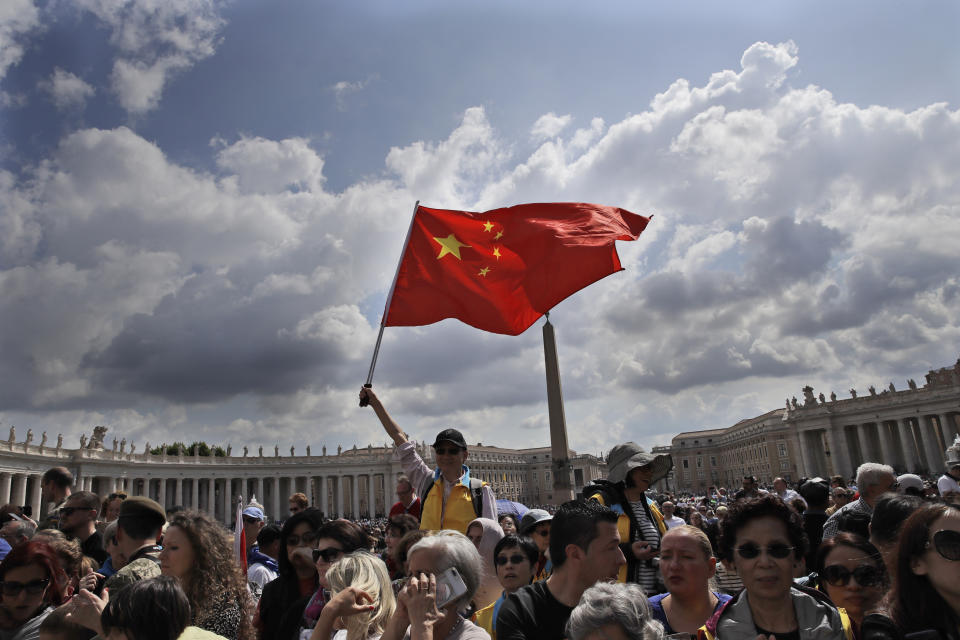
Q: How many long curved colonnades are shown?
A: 2